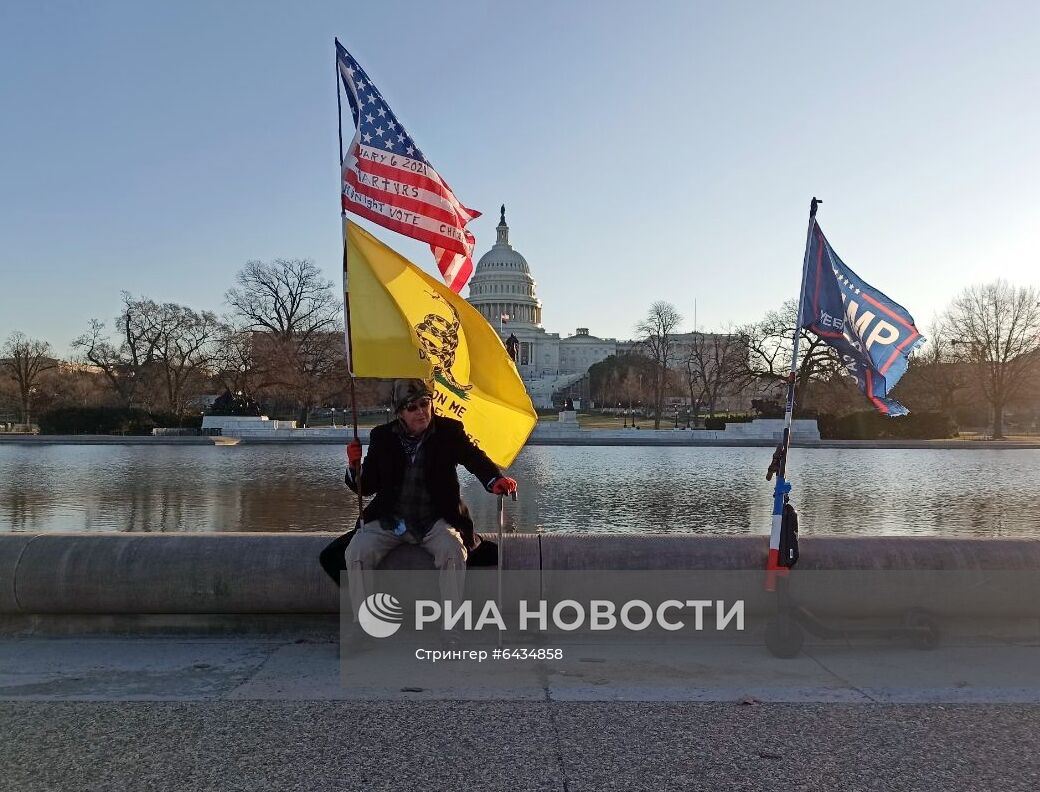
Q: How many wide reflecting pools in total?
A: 1